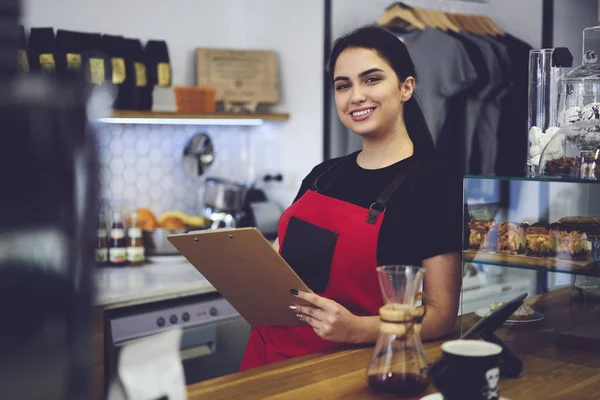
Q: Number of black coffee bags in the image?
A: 7